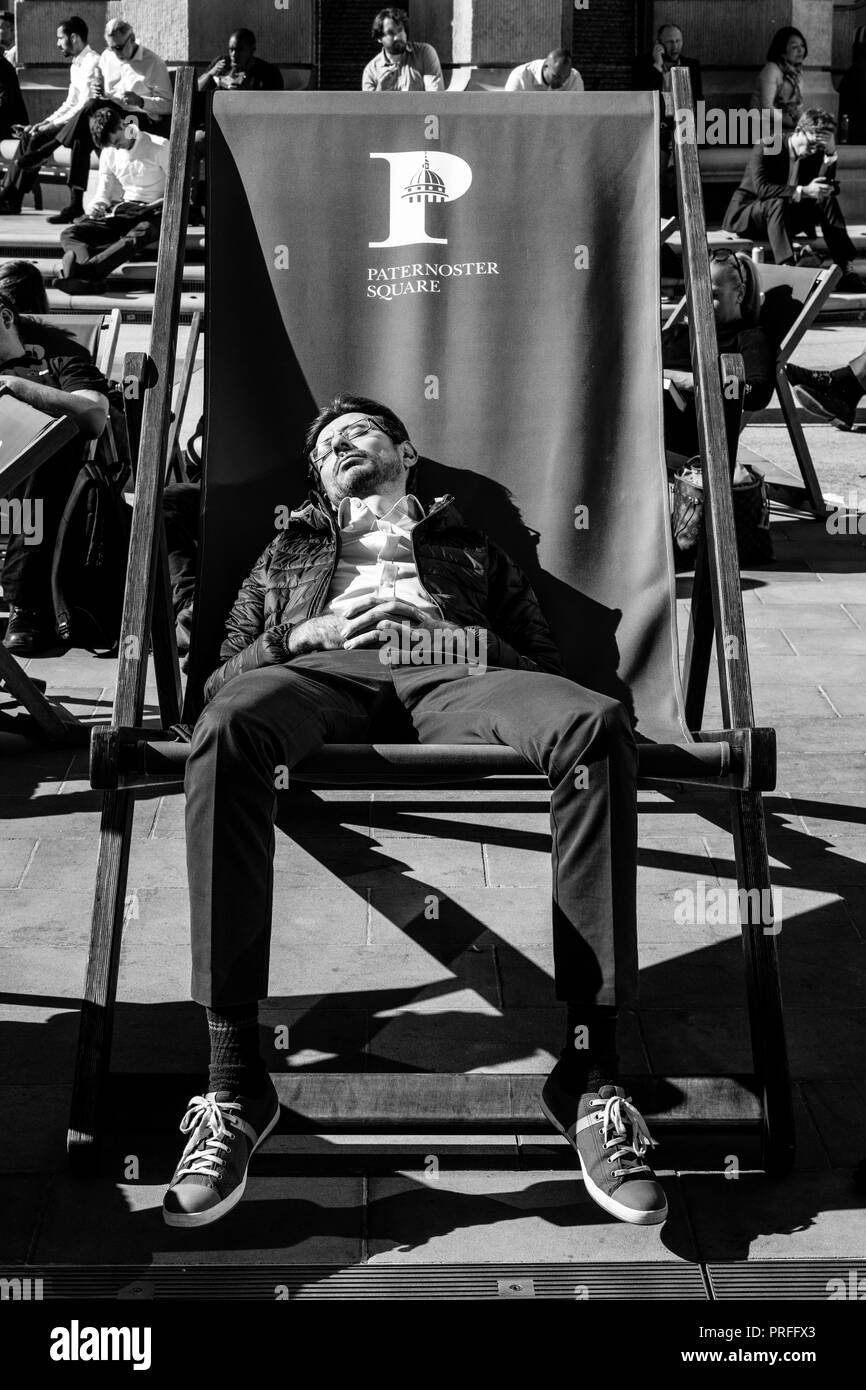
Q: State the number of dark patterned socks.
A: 2